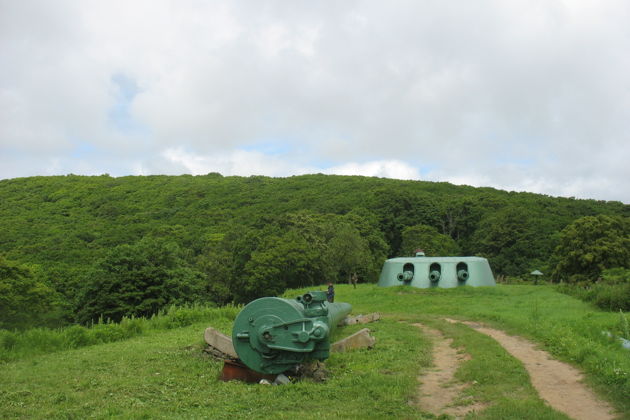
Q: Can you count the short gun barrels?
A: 3